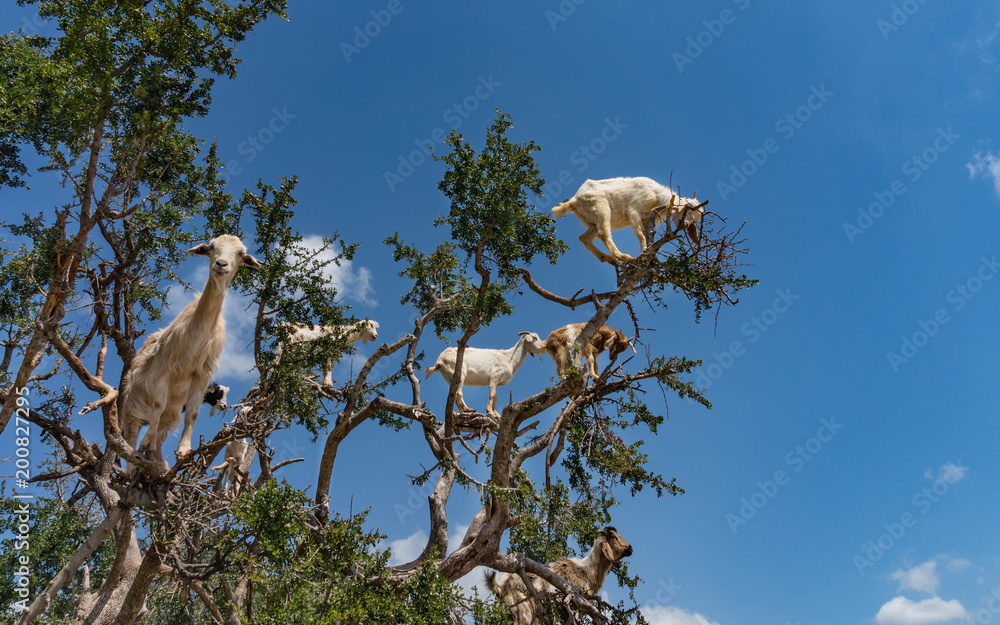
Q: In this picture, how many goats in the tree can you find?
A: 8